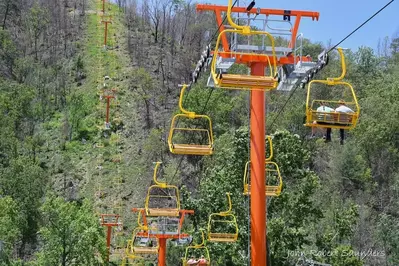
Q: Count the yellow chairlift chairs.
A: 9